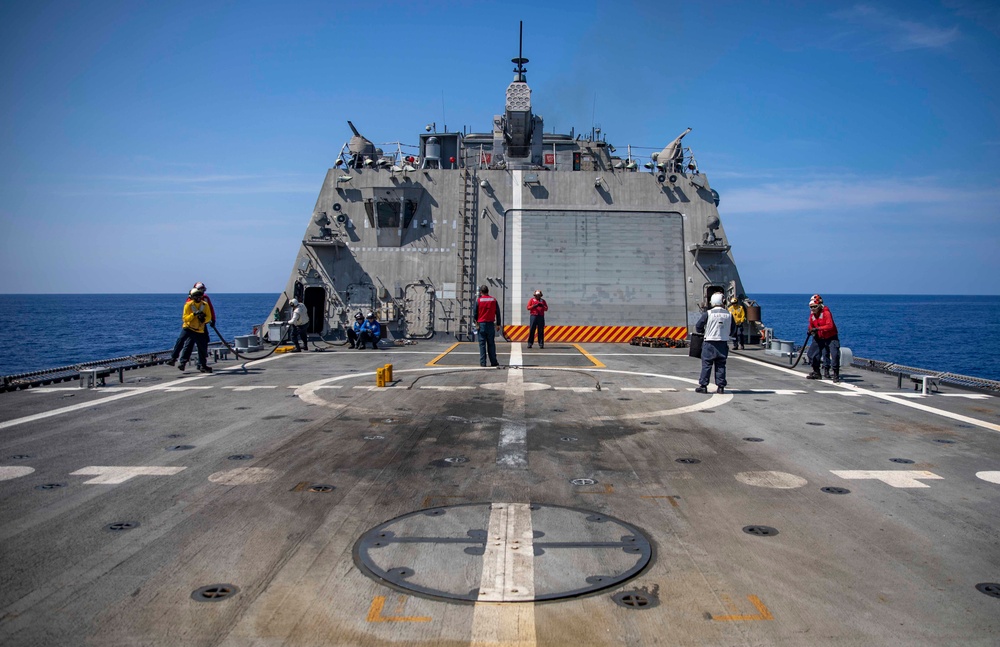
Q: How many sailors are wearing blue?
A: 2